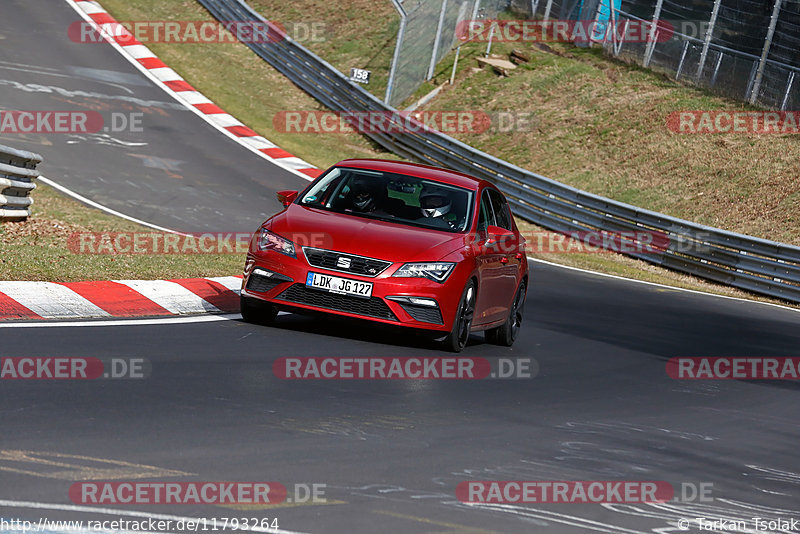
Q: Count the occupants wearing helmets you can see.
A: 2